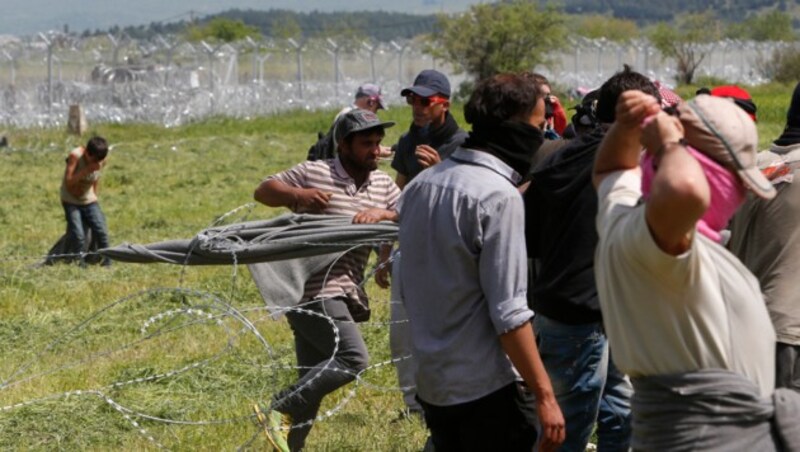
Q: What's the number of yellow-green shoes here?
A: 1